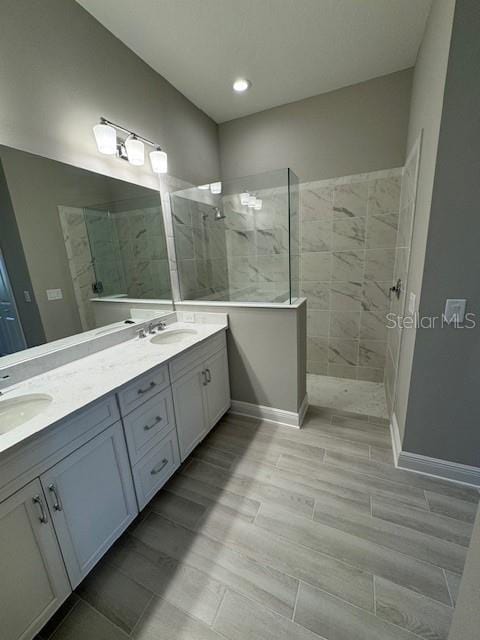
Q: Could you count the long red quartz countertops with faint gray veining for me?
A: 0